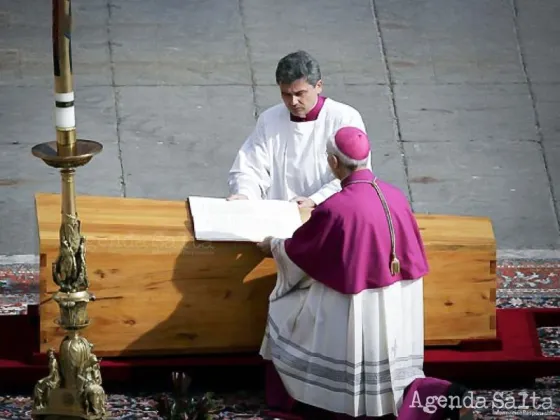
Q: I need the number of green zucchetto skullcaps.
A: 0